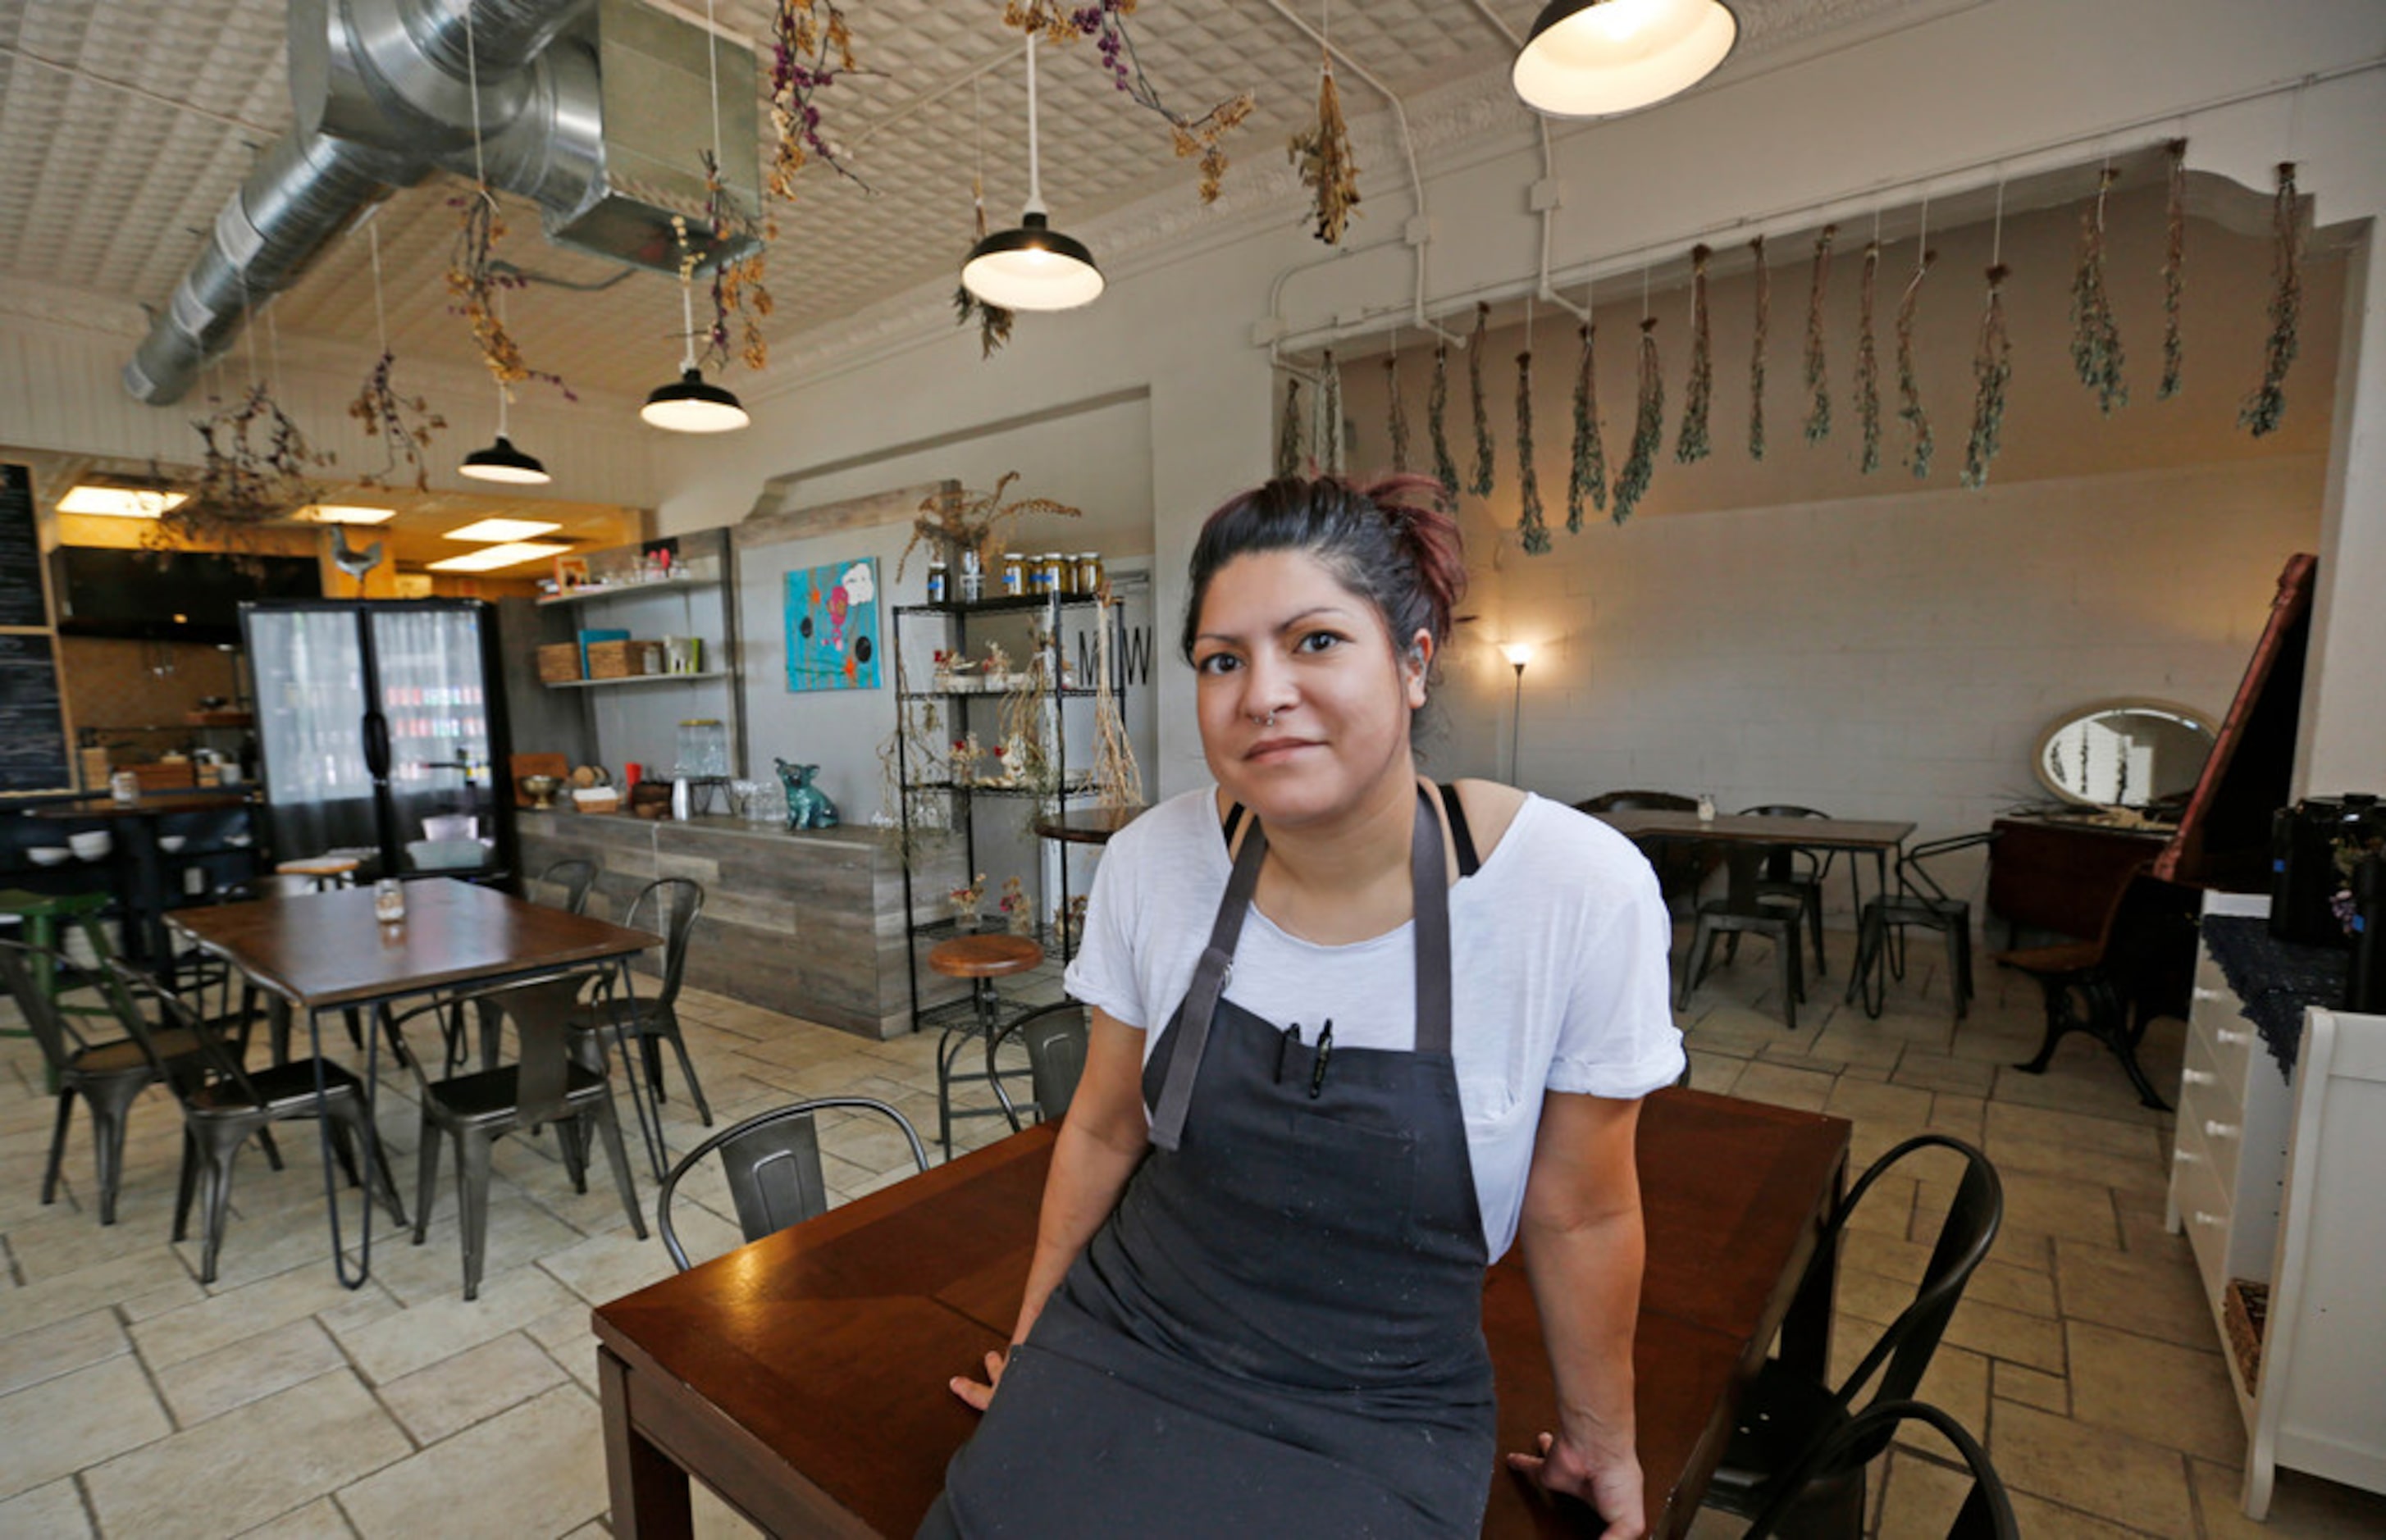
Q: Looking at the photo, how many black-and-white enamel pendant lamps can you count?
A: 4